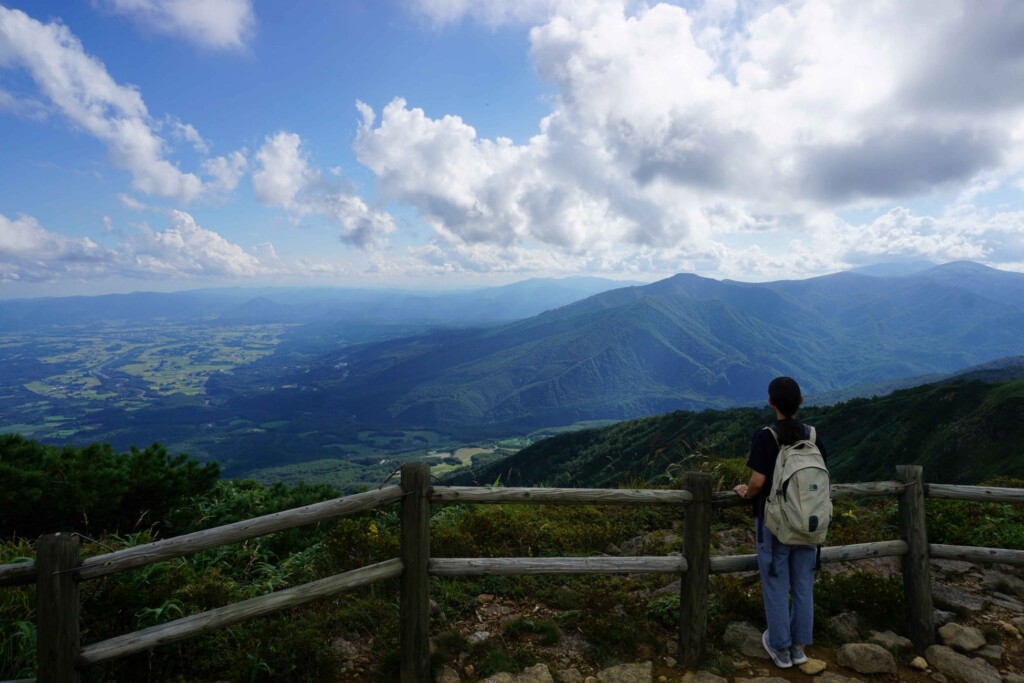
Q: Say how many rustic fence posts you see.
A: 4